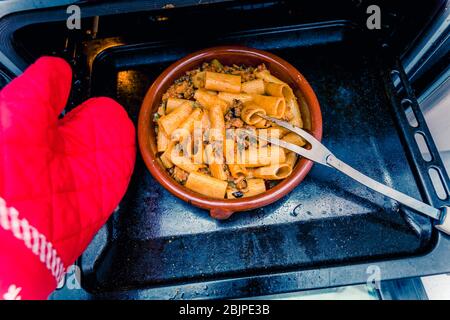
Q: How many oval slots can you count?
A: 4